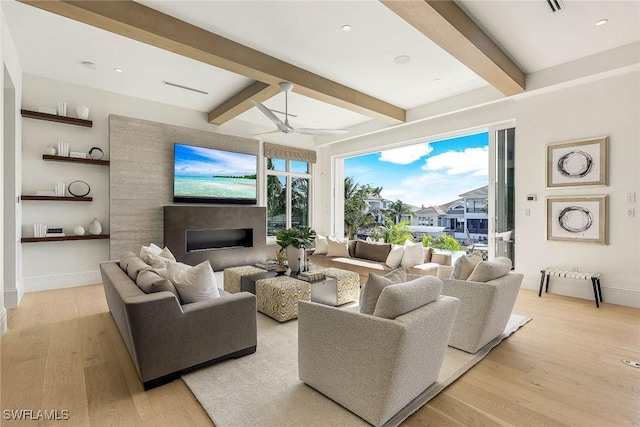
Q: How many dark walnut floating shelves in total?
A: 4